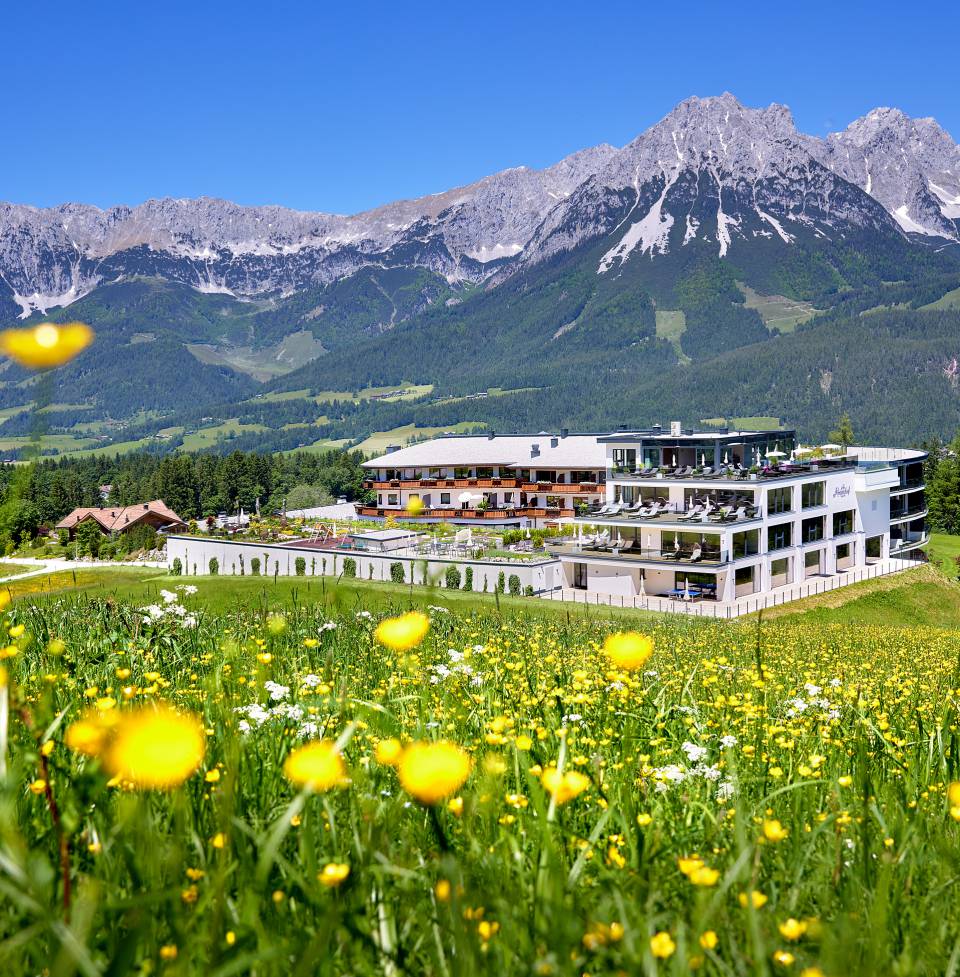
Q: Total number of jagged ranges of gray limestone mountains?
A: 1